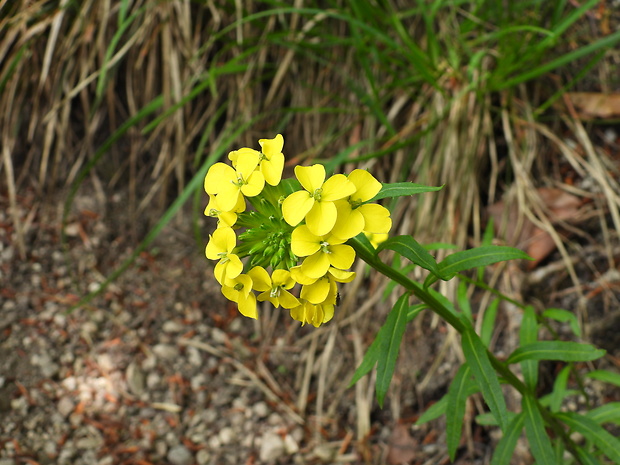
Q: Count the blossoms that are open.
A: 12